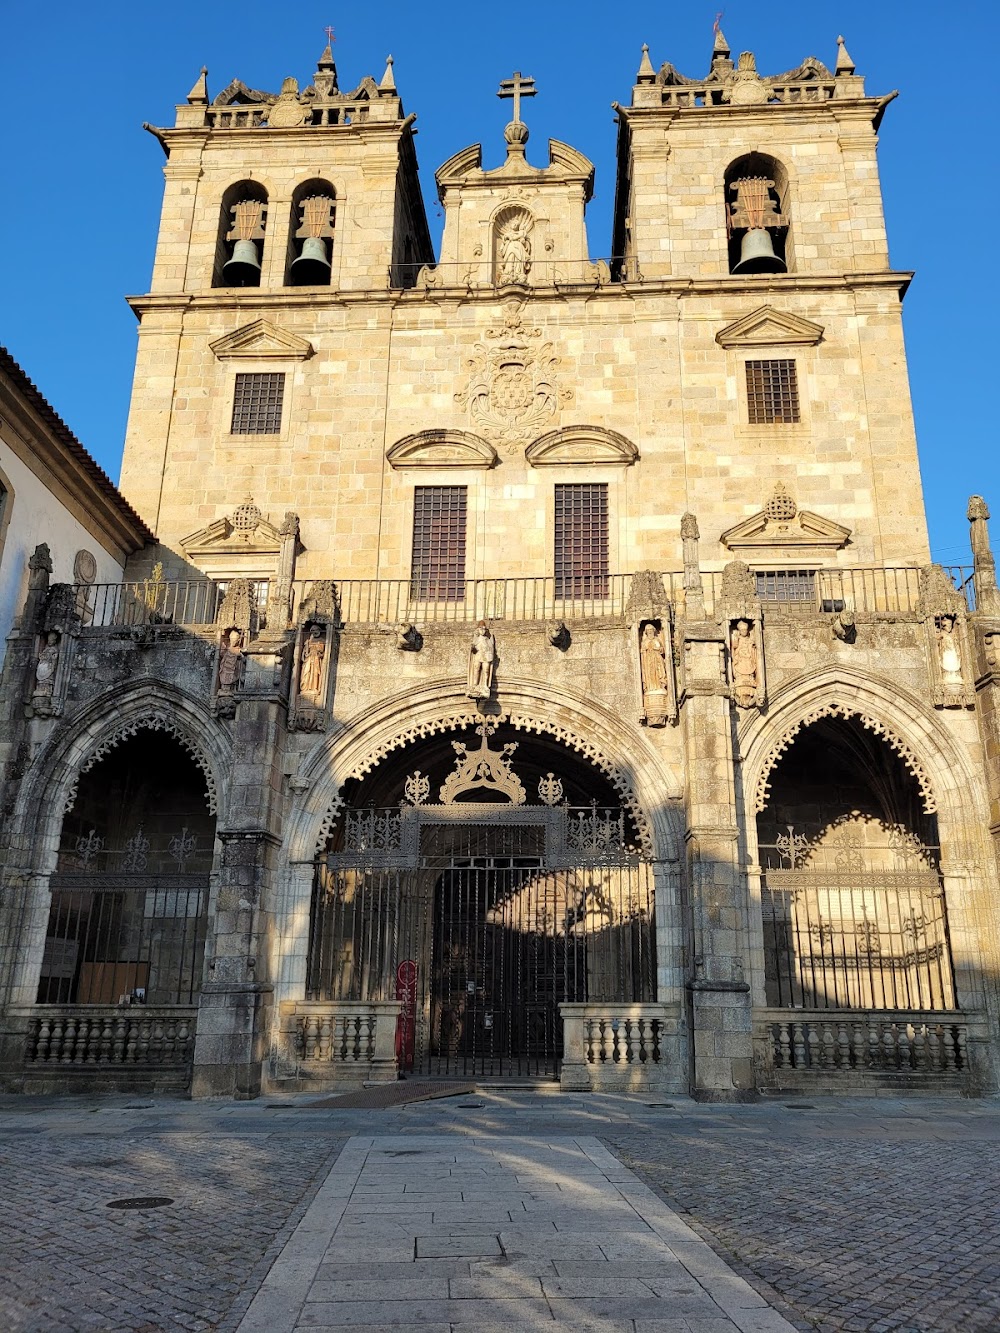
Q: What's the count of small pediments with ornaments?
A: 2